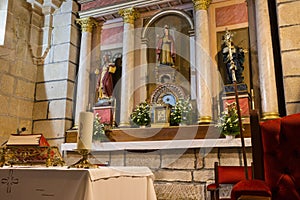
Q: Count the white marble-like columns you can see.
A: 4